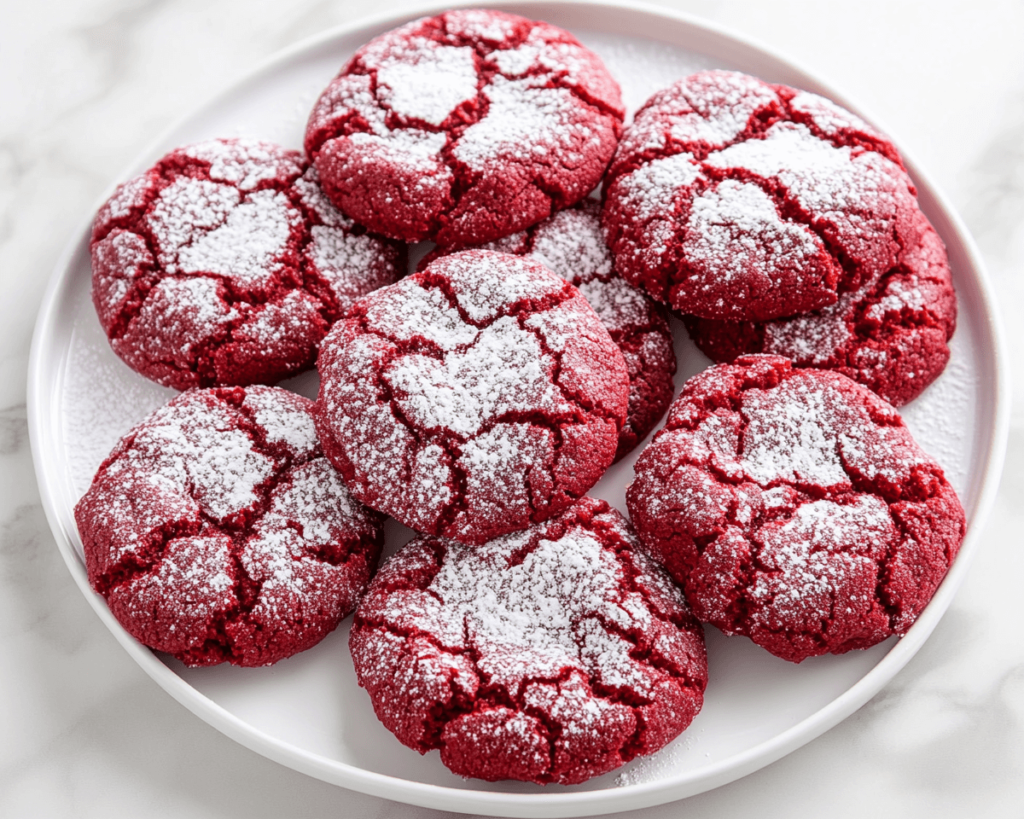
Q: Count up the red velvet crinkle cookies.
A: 9